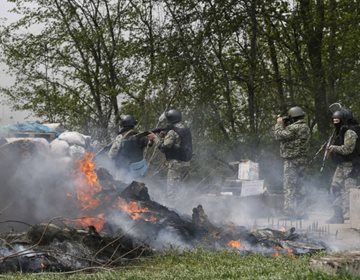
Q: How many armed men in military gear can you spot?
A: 4